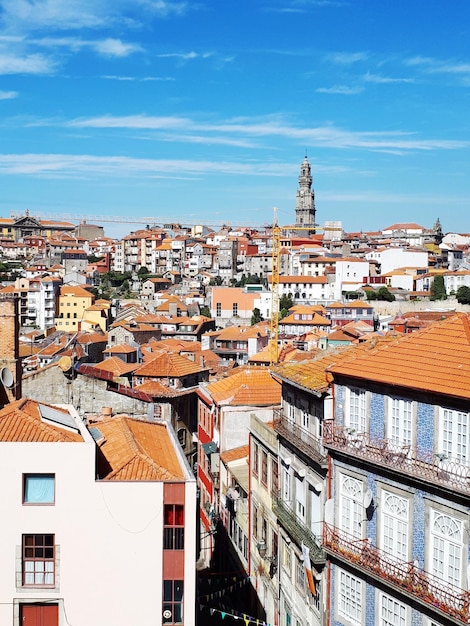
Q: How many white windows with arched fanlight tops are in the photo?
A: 3